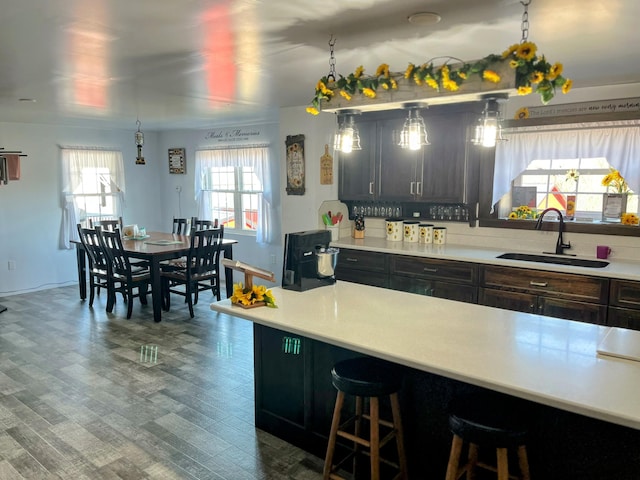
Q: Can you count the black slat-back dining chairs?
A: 6